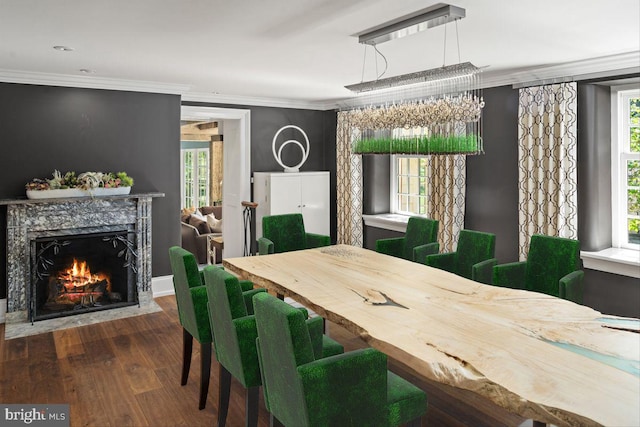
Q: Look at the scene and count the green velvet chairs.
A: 7